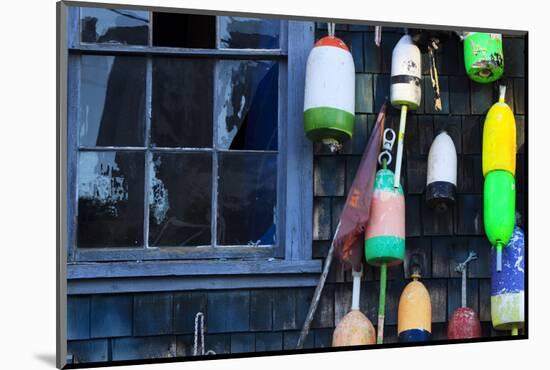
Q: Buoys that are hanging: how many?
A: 10